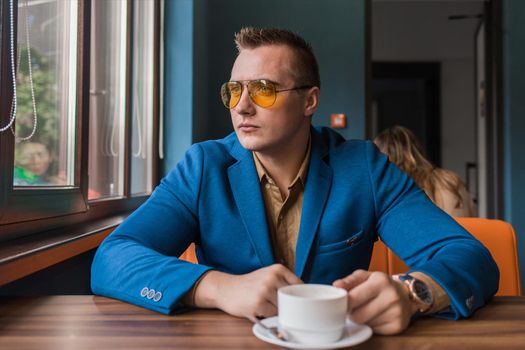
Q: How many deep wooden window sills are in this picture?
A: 1